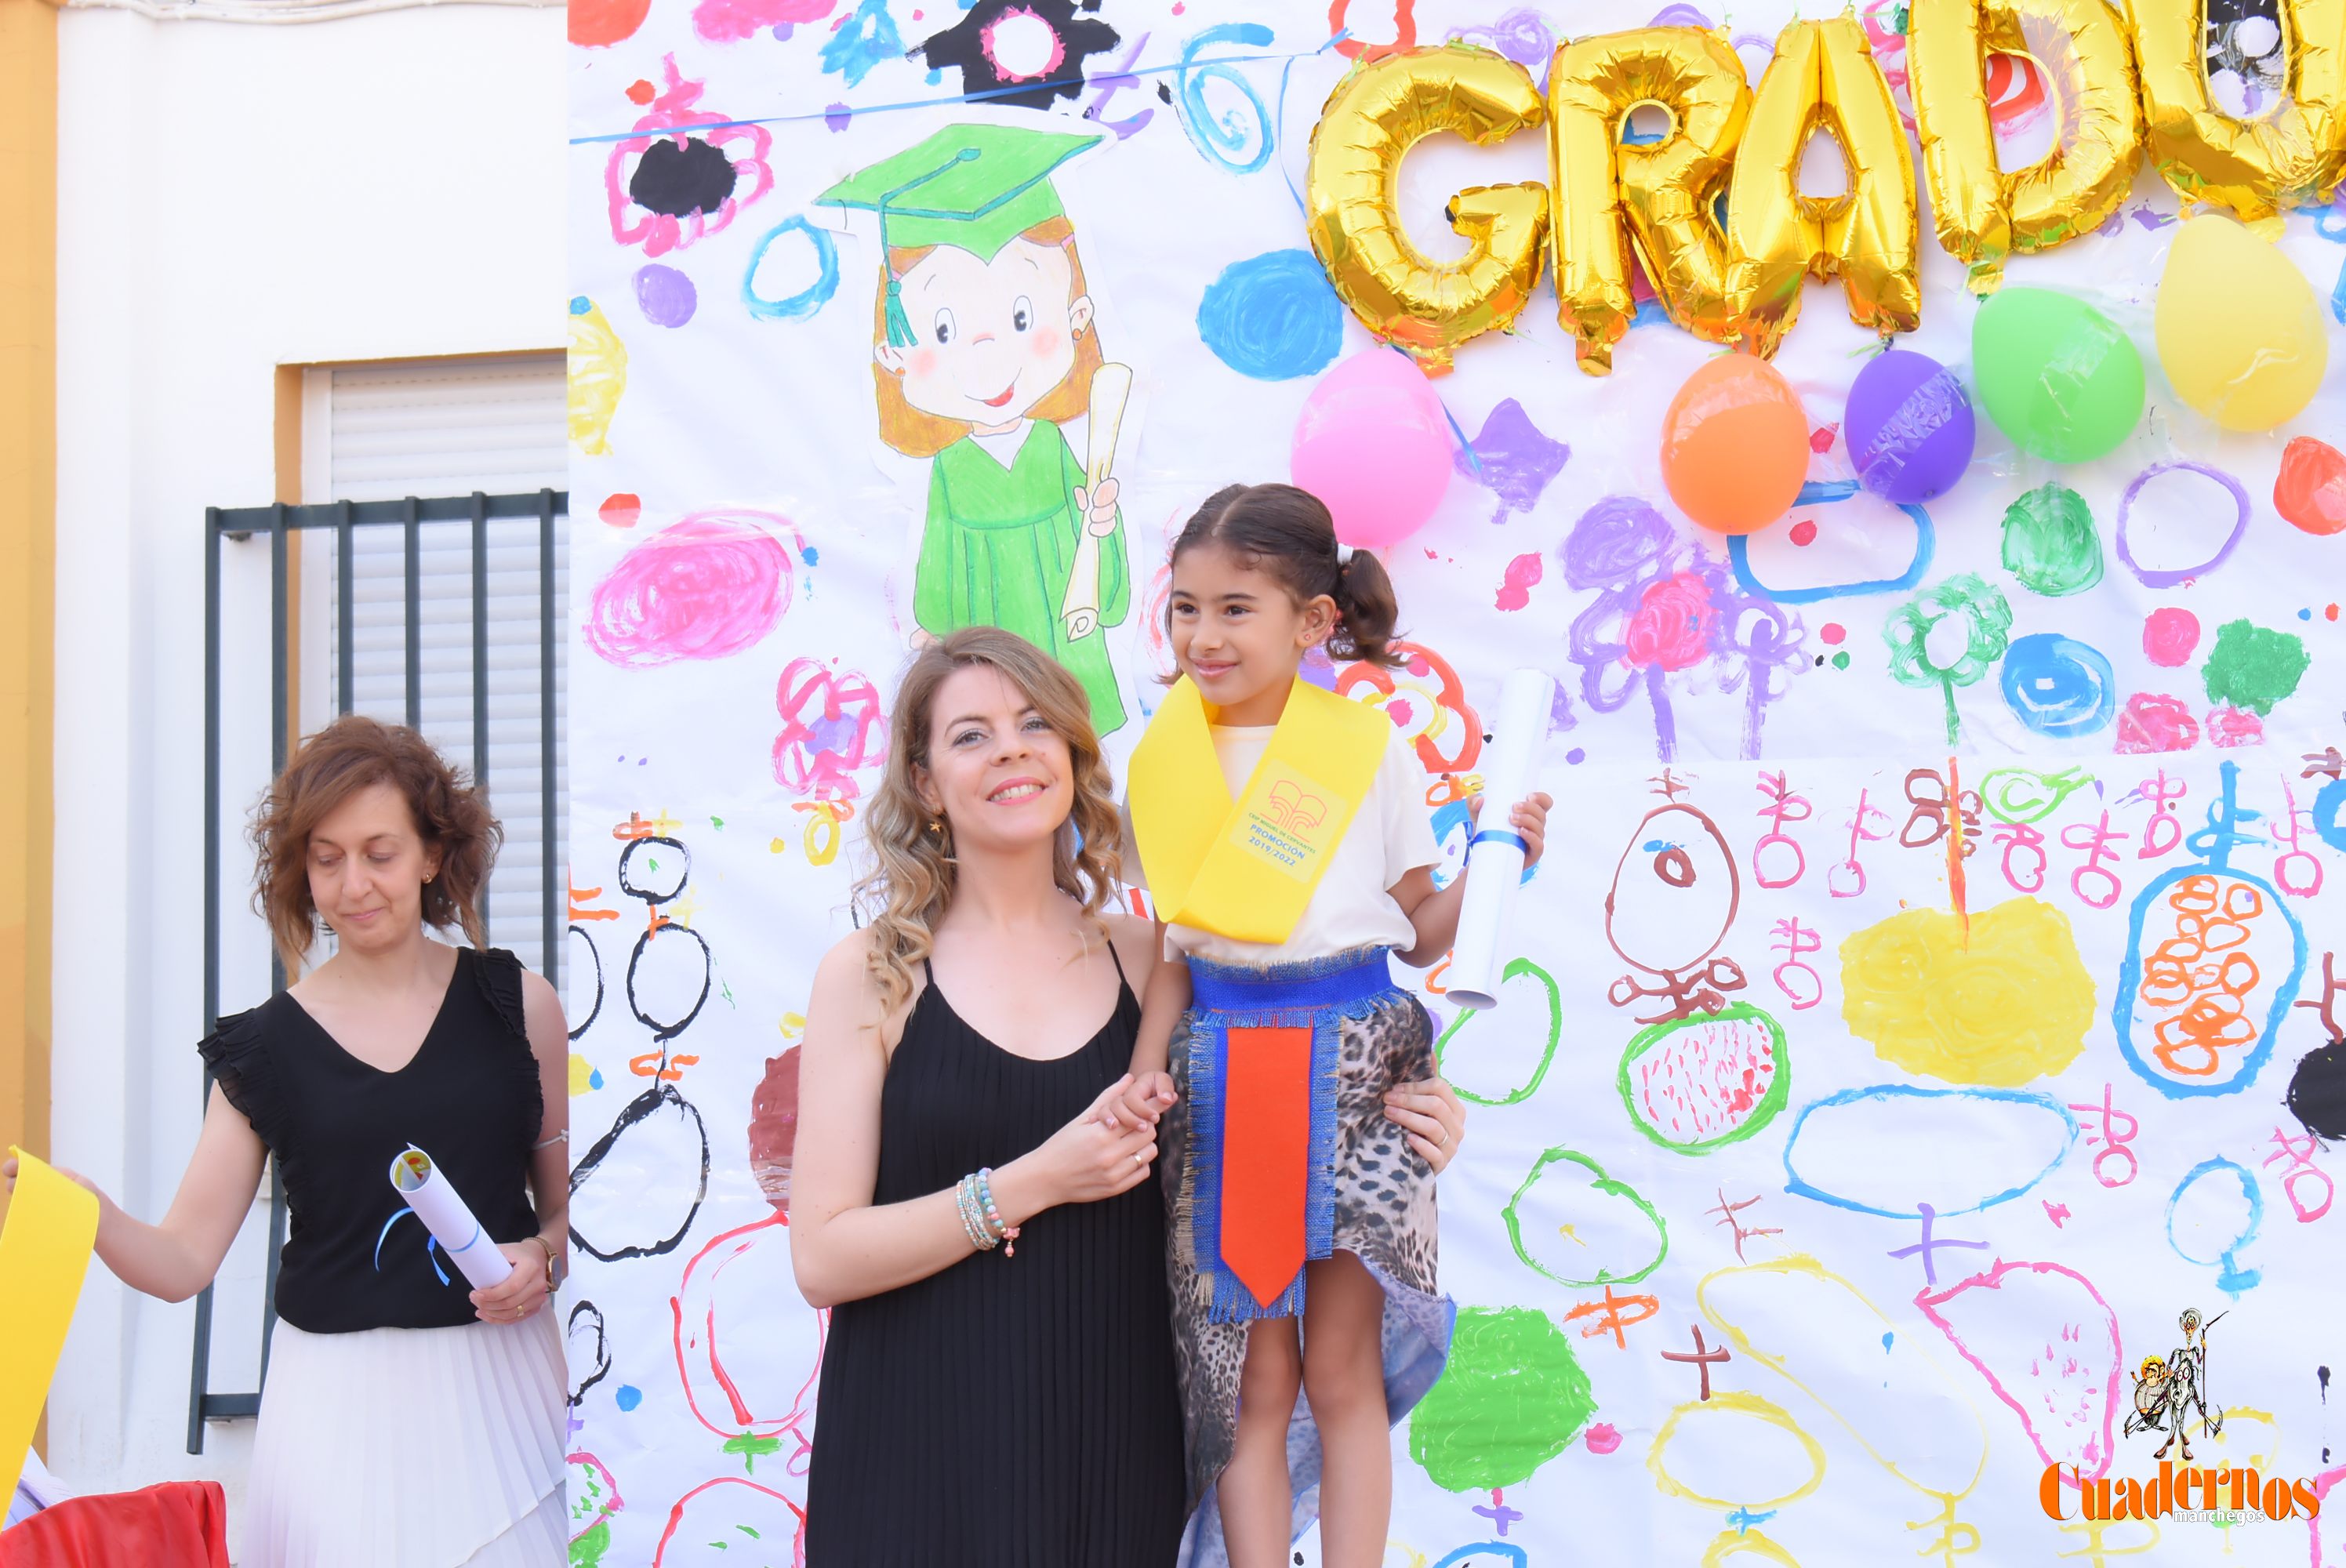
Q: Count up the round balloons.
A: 5